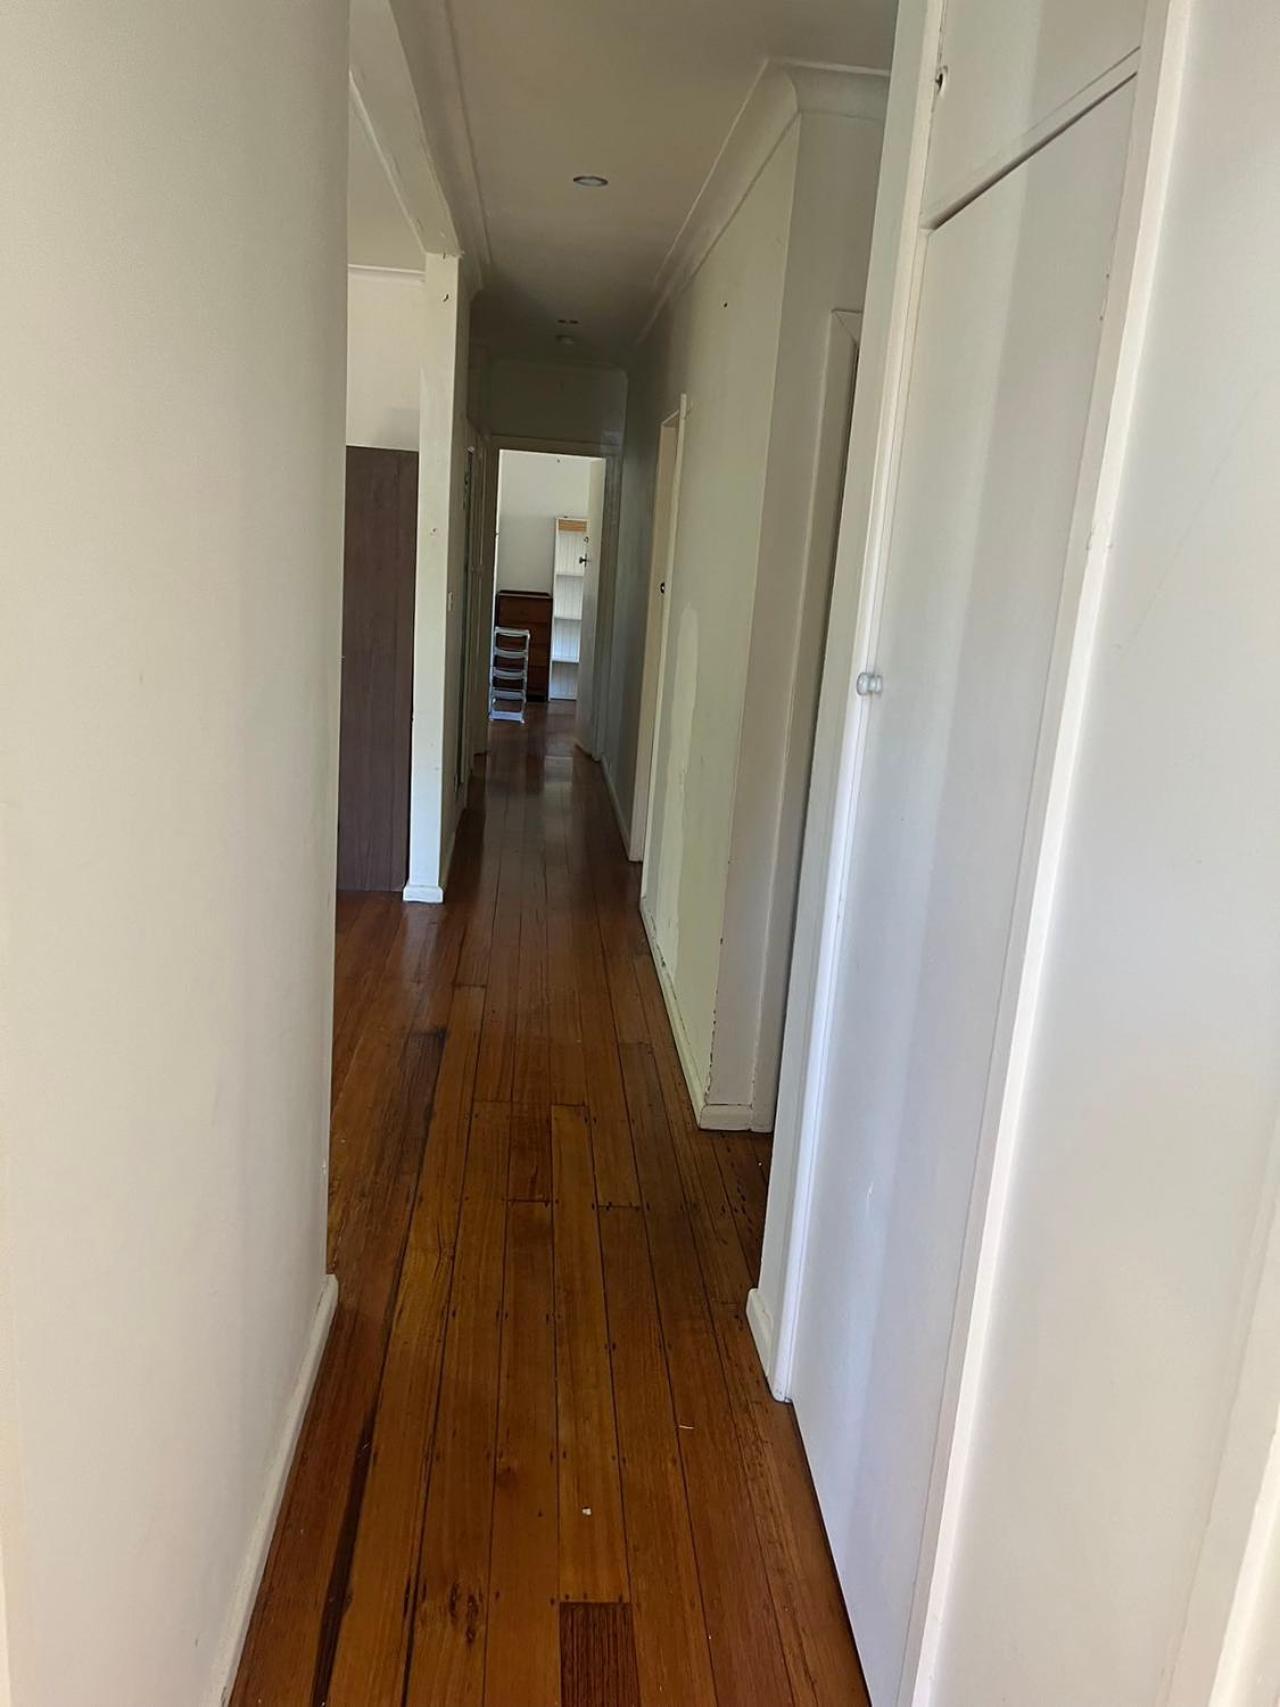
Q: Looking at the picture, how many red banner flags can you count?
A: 0